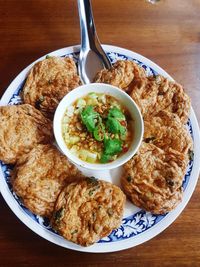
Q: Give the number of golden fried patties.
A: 8